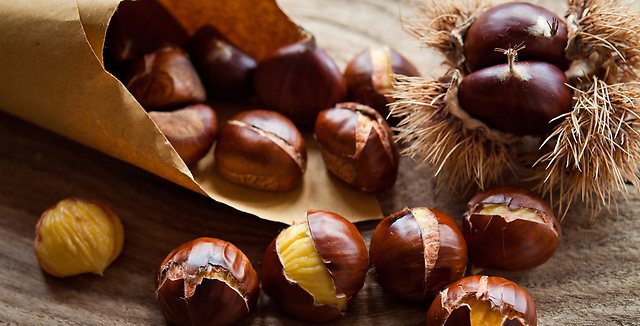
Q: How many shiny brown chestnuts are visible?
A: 15